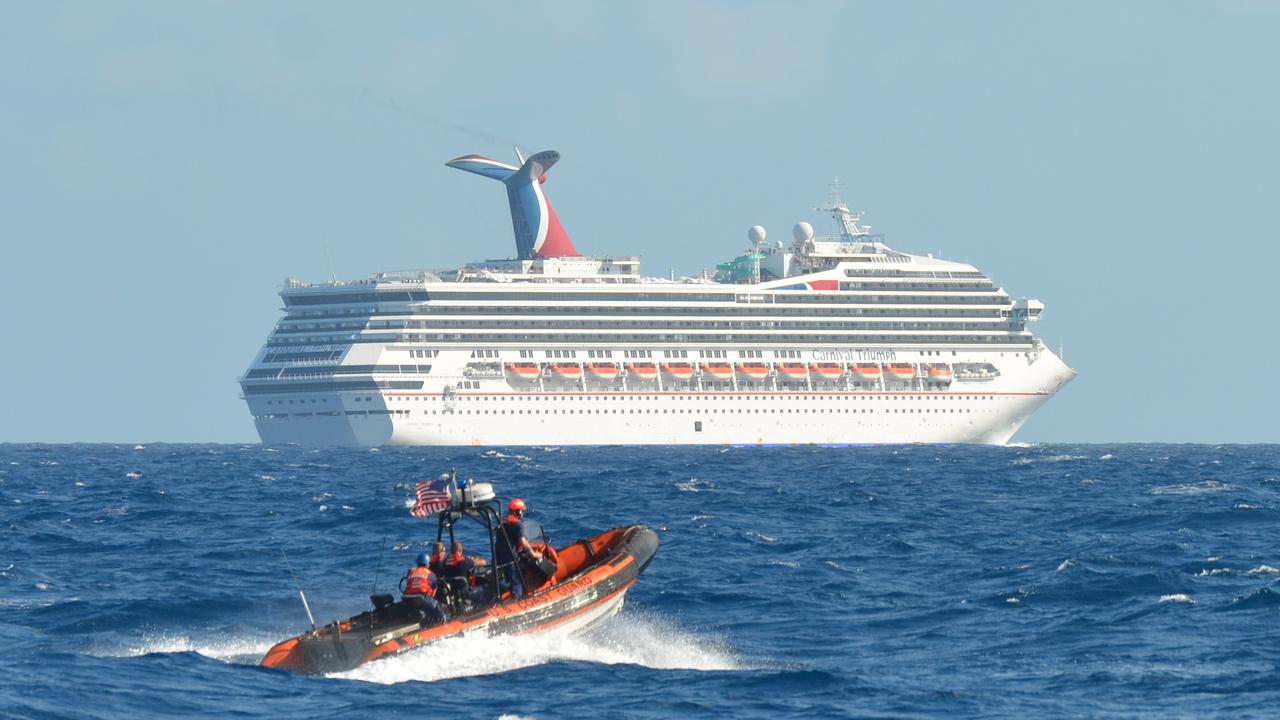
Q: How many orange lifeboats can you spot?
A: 12